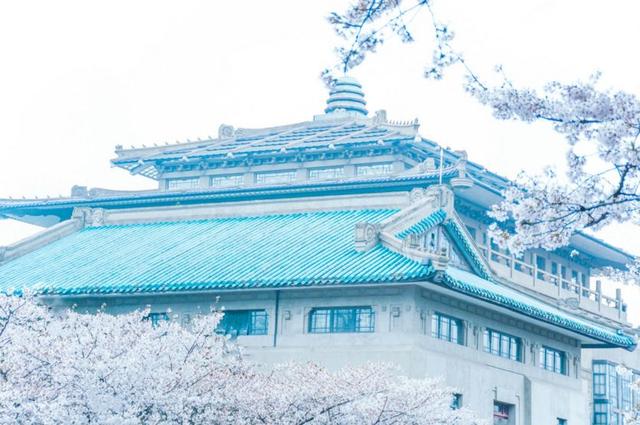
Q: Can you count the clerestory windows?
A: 5